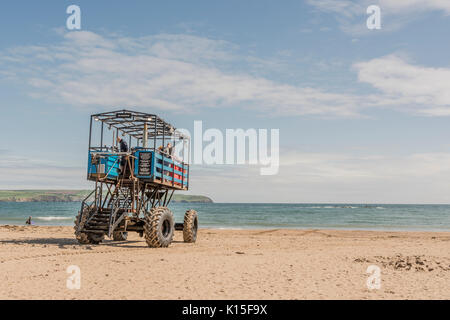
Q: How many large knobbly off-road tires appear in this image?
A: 4